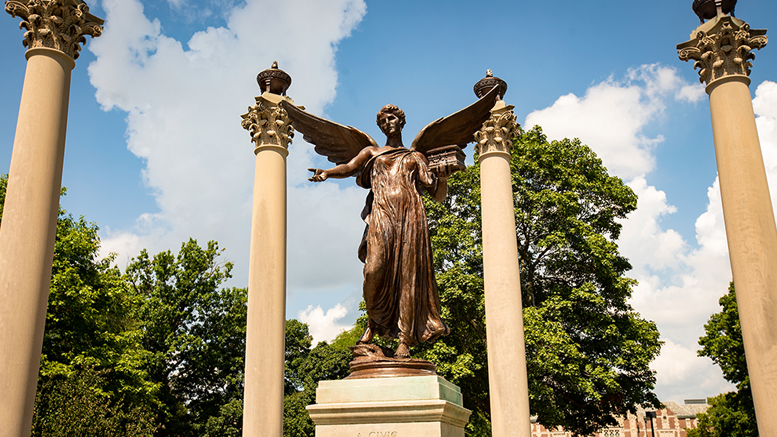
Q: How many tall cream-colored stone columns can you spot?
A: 4